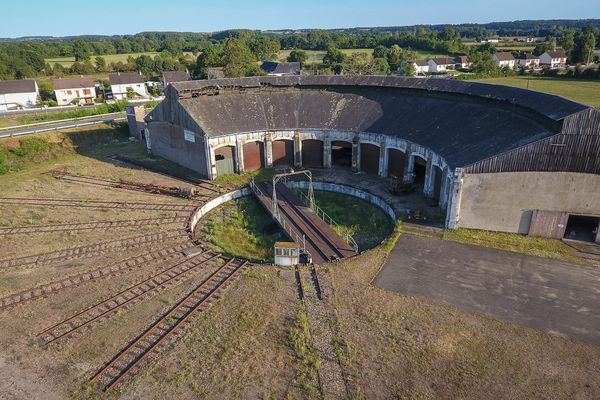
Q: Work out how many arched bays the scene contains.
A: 9